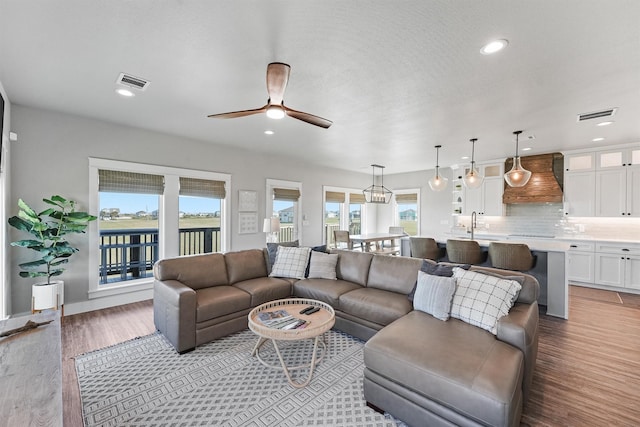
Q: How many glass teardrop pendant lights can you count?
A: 3